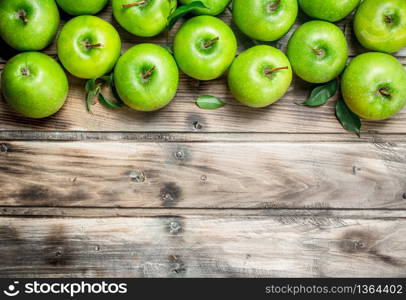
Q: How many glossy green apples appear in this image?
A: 14